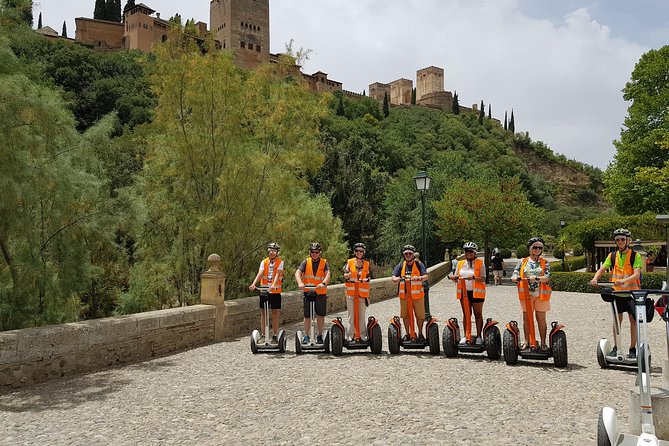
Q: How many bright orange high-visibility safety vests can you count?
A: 7